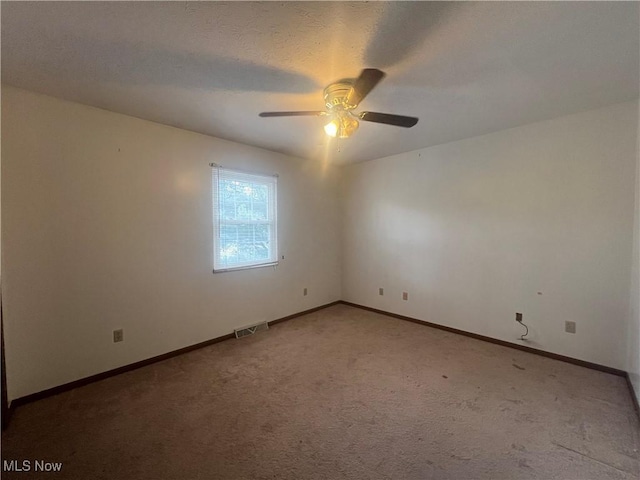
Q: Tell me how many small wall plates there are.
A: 6